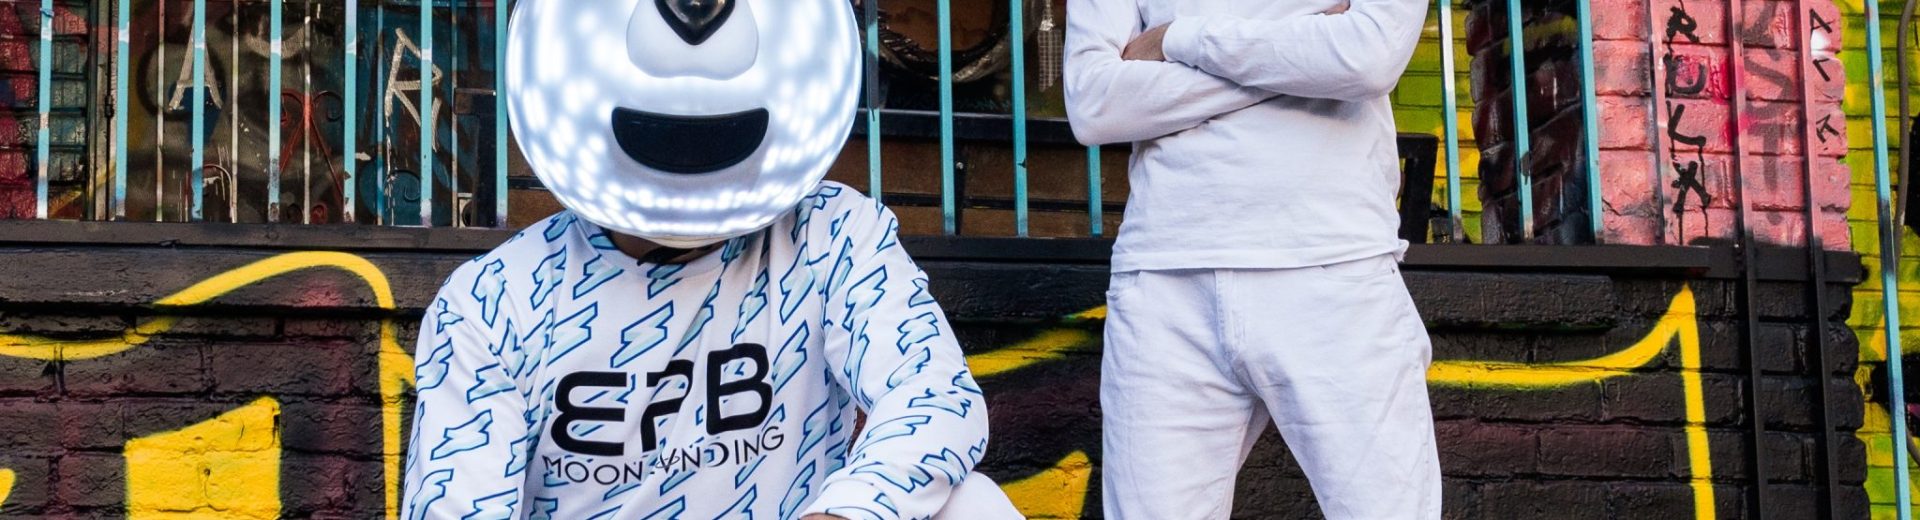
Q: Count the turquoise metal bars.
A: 15